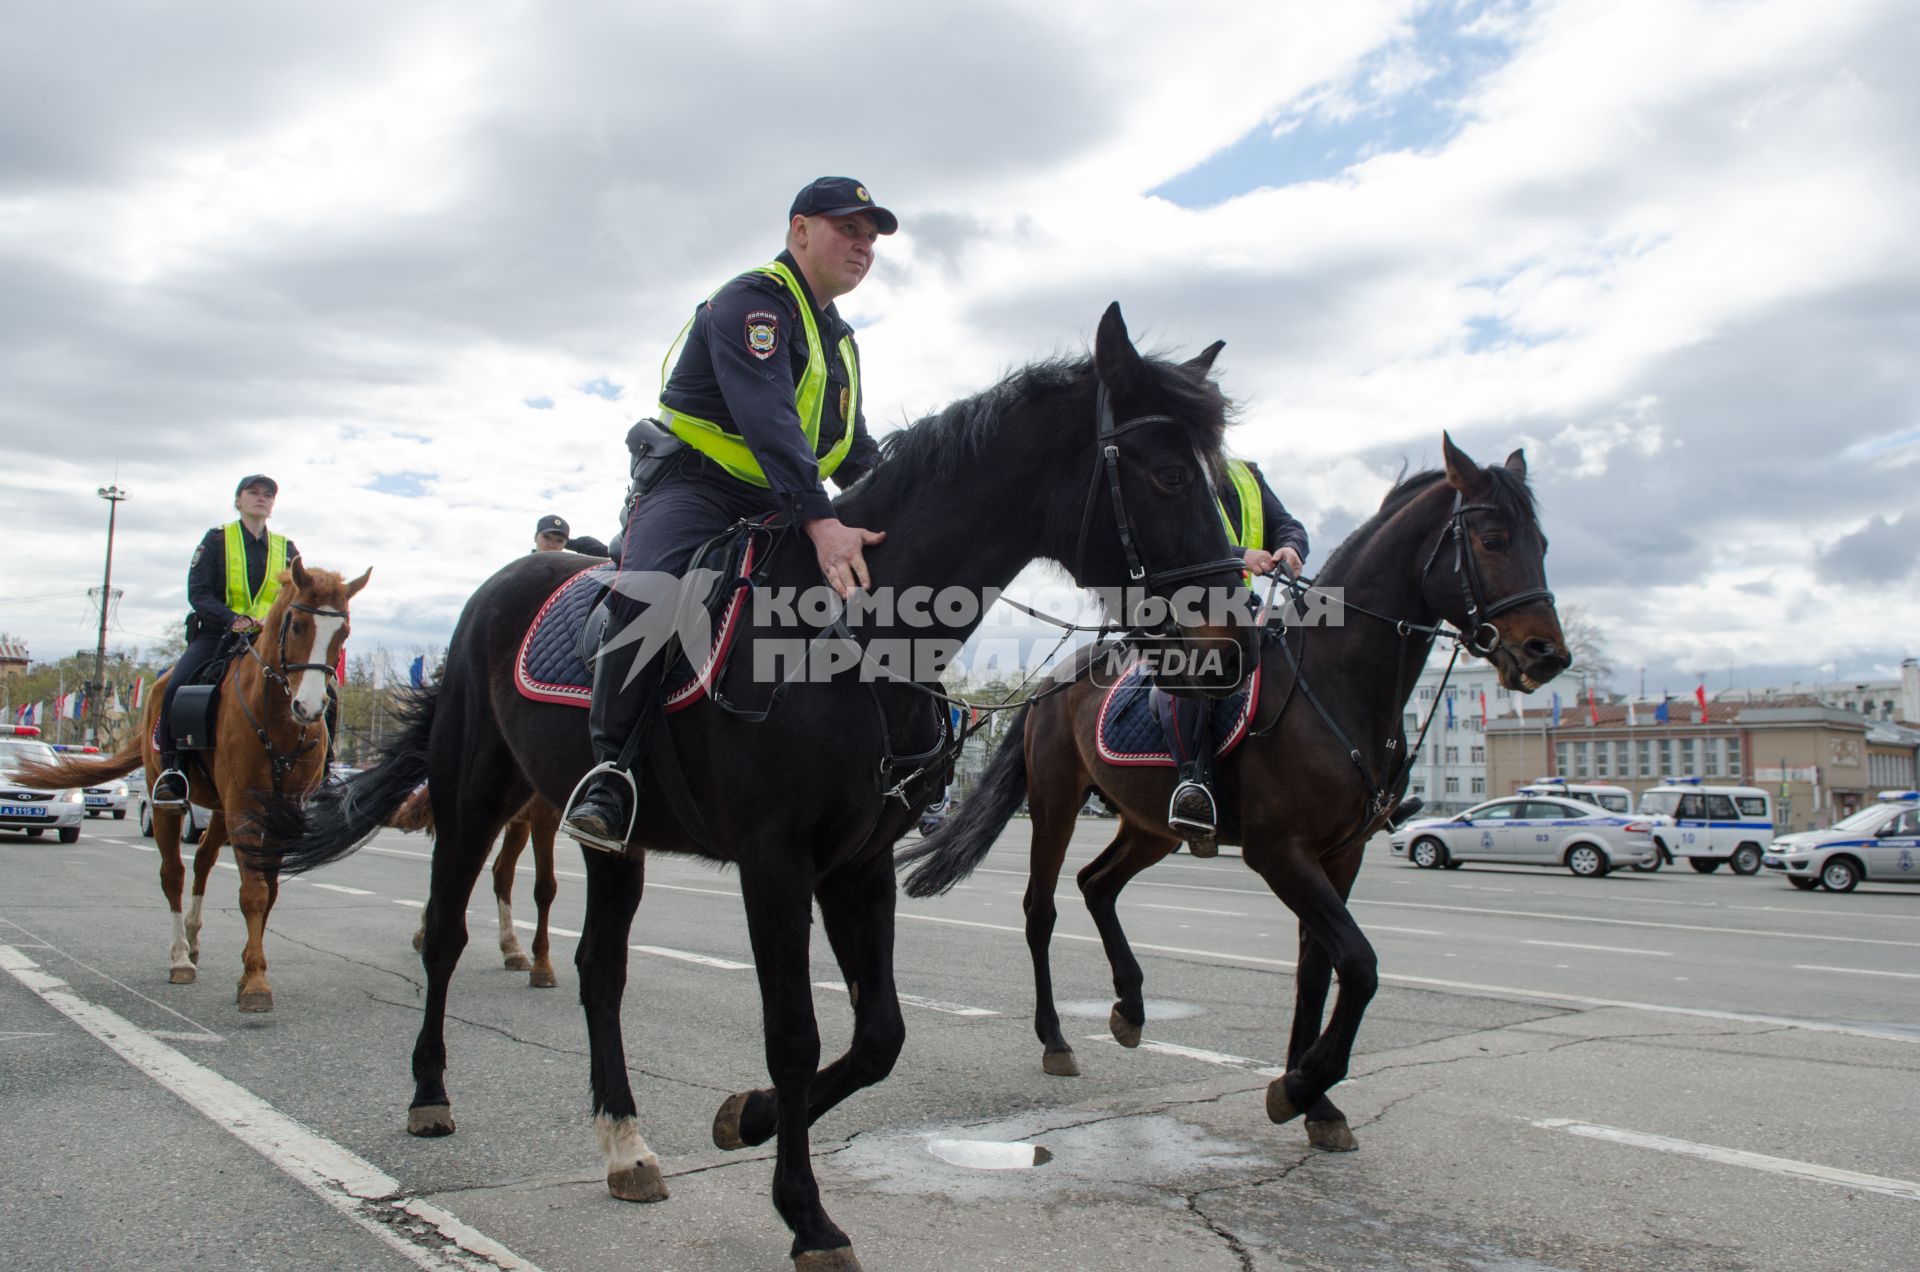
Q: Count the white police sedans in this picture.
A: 4